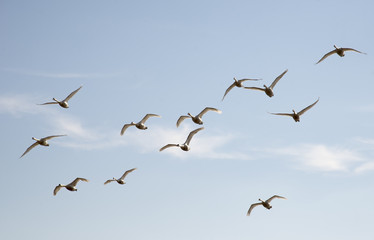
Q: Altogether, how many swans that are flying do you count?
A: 12